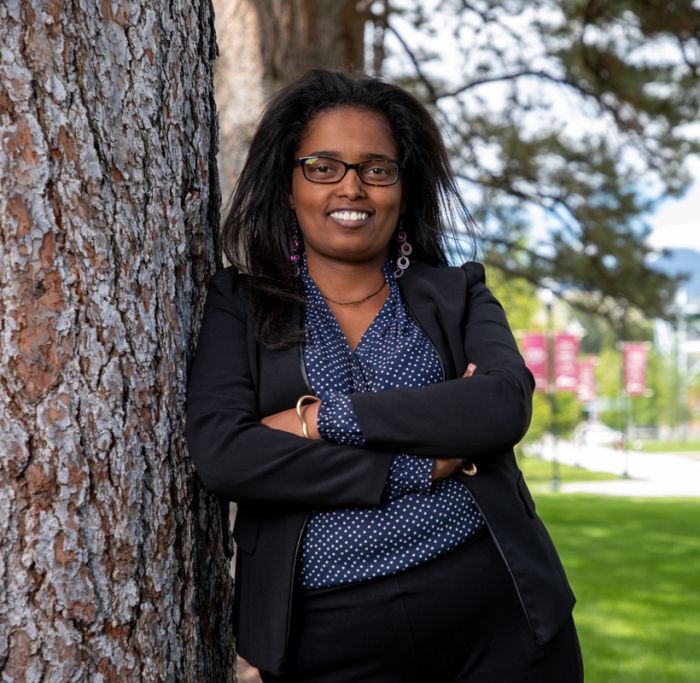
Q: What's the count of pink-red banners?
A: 4